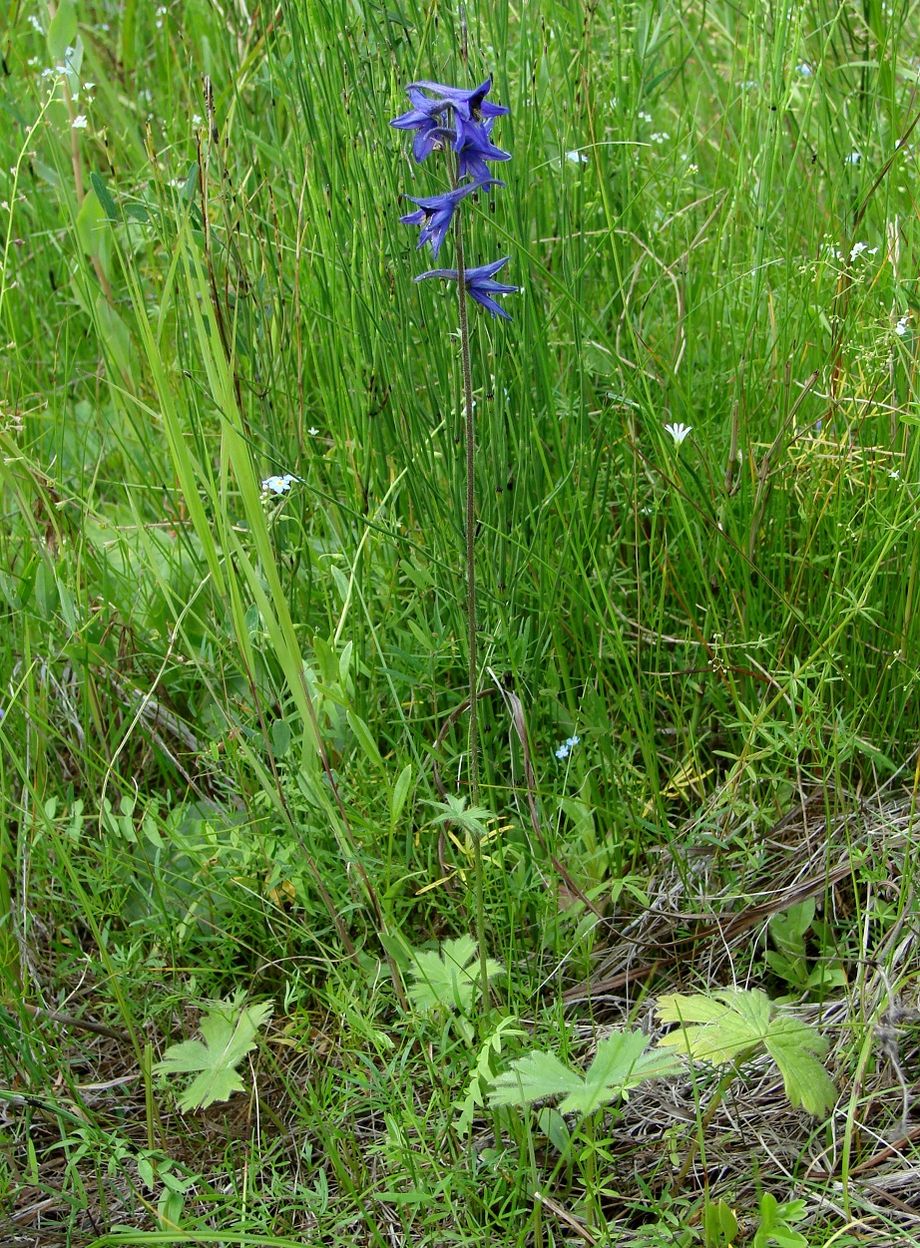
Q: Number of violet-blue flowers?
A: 5